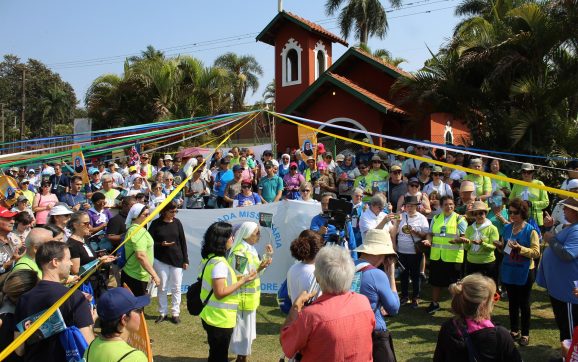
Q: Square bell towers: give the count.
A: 1